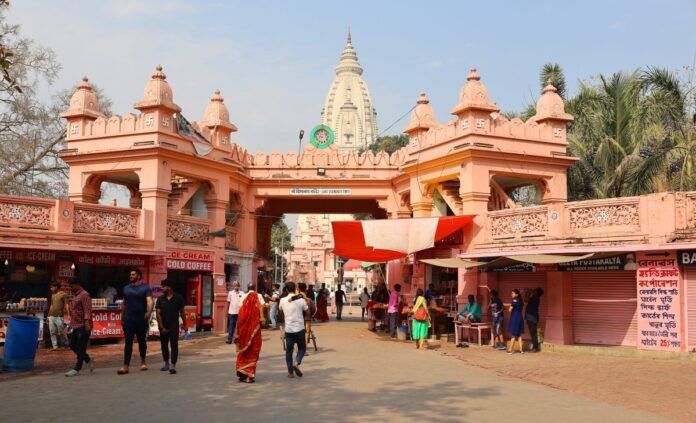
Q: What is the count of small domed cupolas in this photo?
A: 6